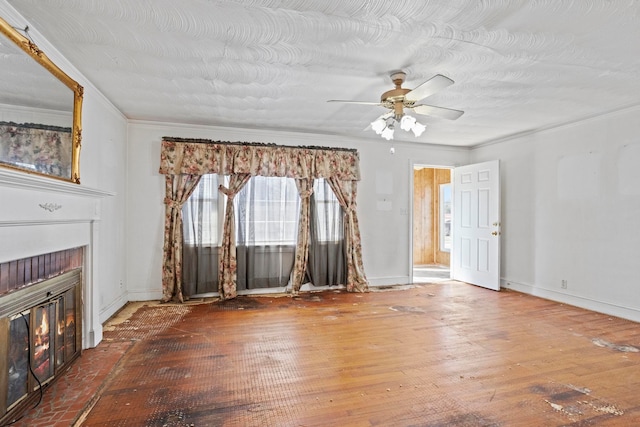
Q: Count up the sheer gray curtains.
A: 3